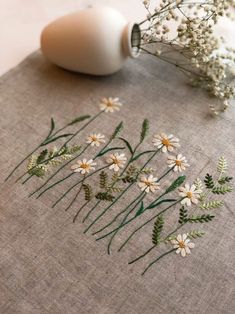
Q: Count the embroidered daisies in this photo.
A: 9